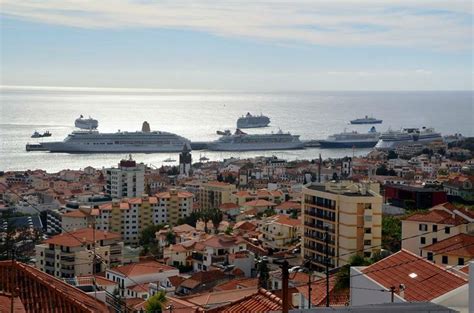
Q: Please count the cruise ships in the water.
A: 7